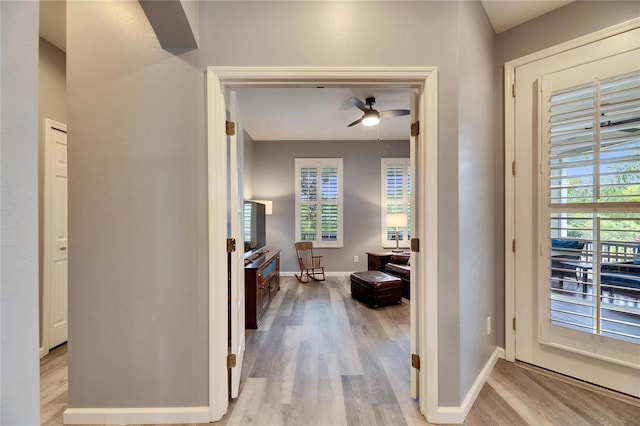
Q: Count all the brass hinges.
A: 10